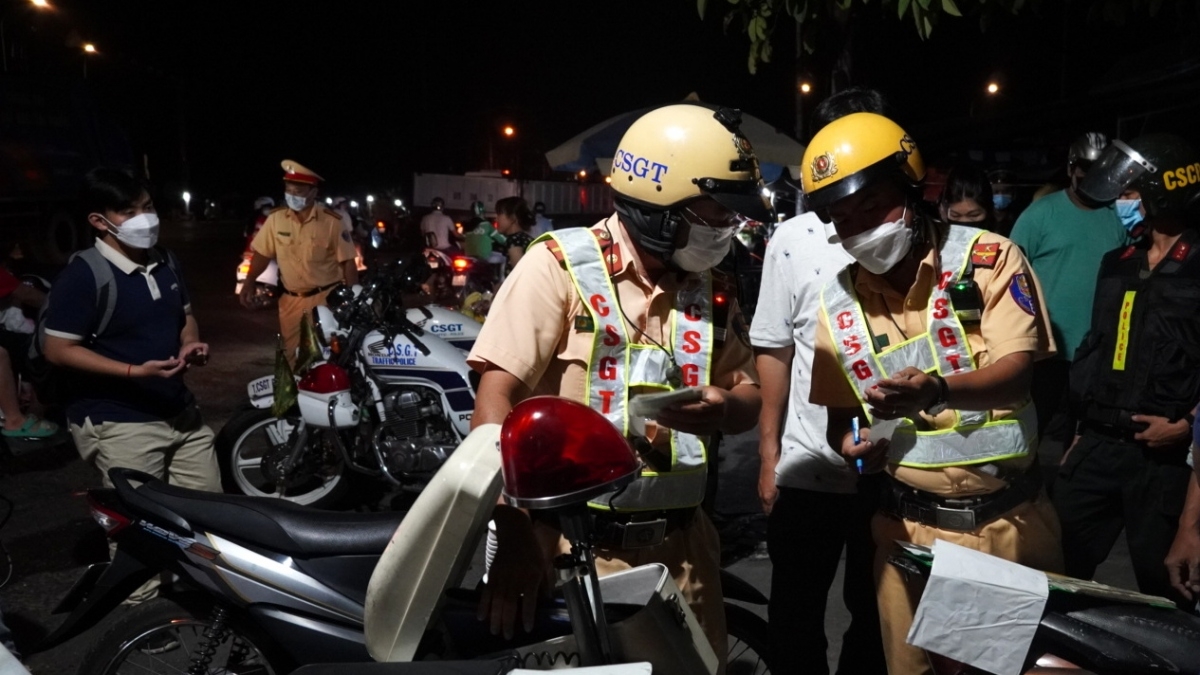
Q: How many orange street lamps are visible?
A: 5